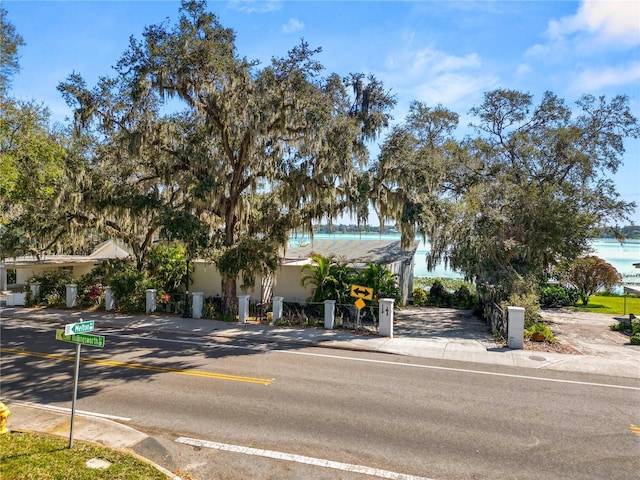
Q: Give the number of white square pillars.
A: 10